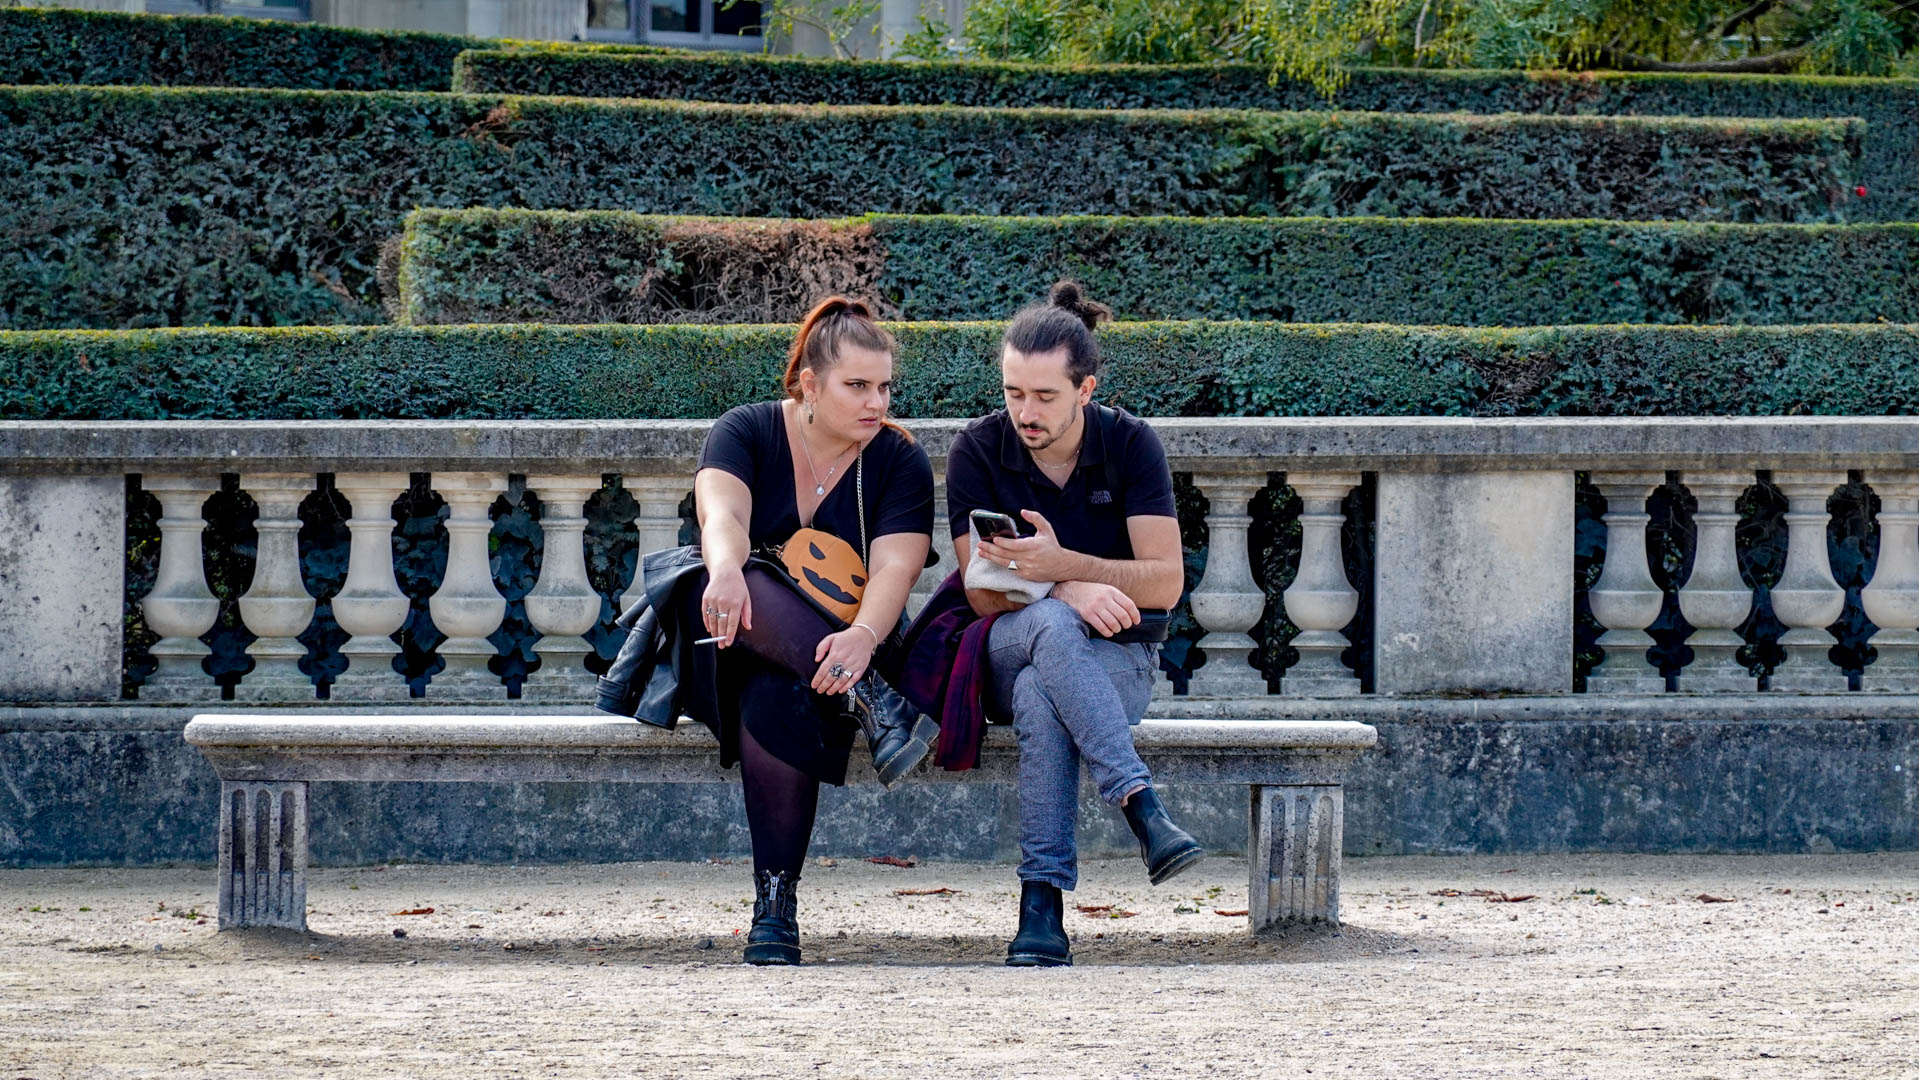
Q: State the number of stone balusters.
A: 12